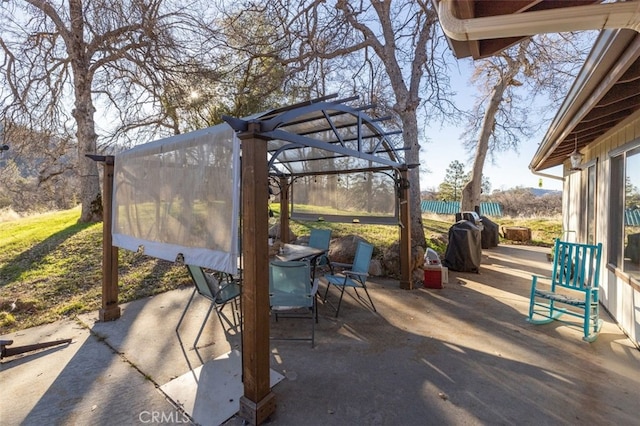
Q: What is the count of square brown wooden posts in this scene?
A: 4